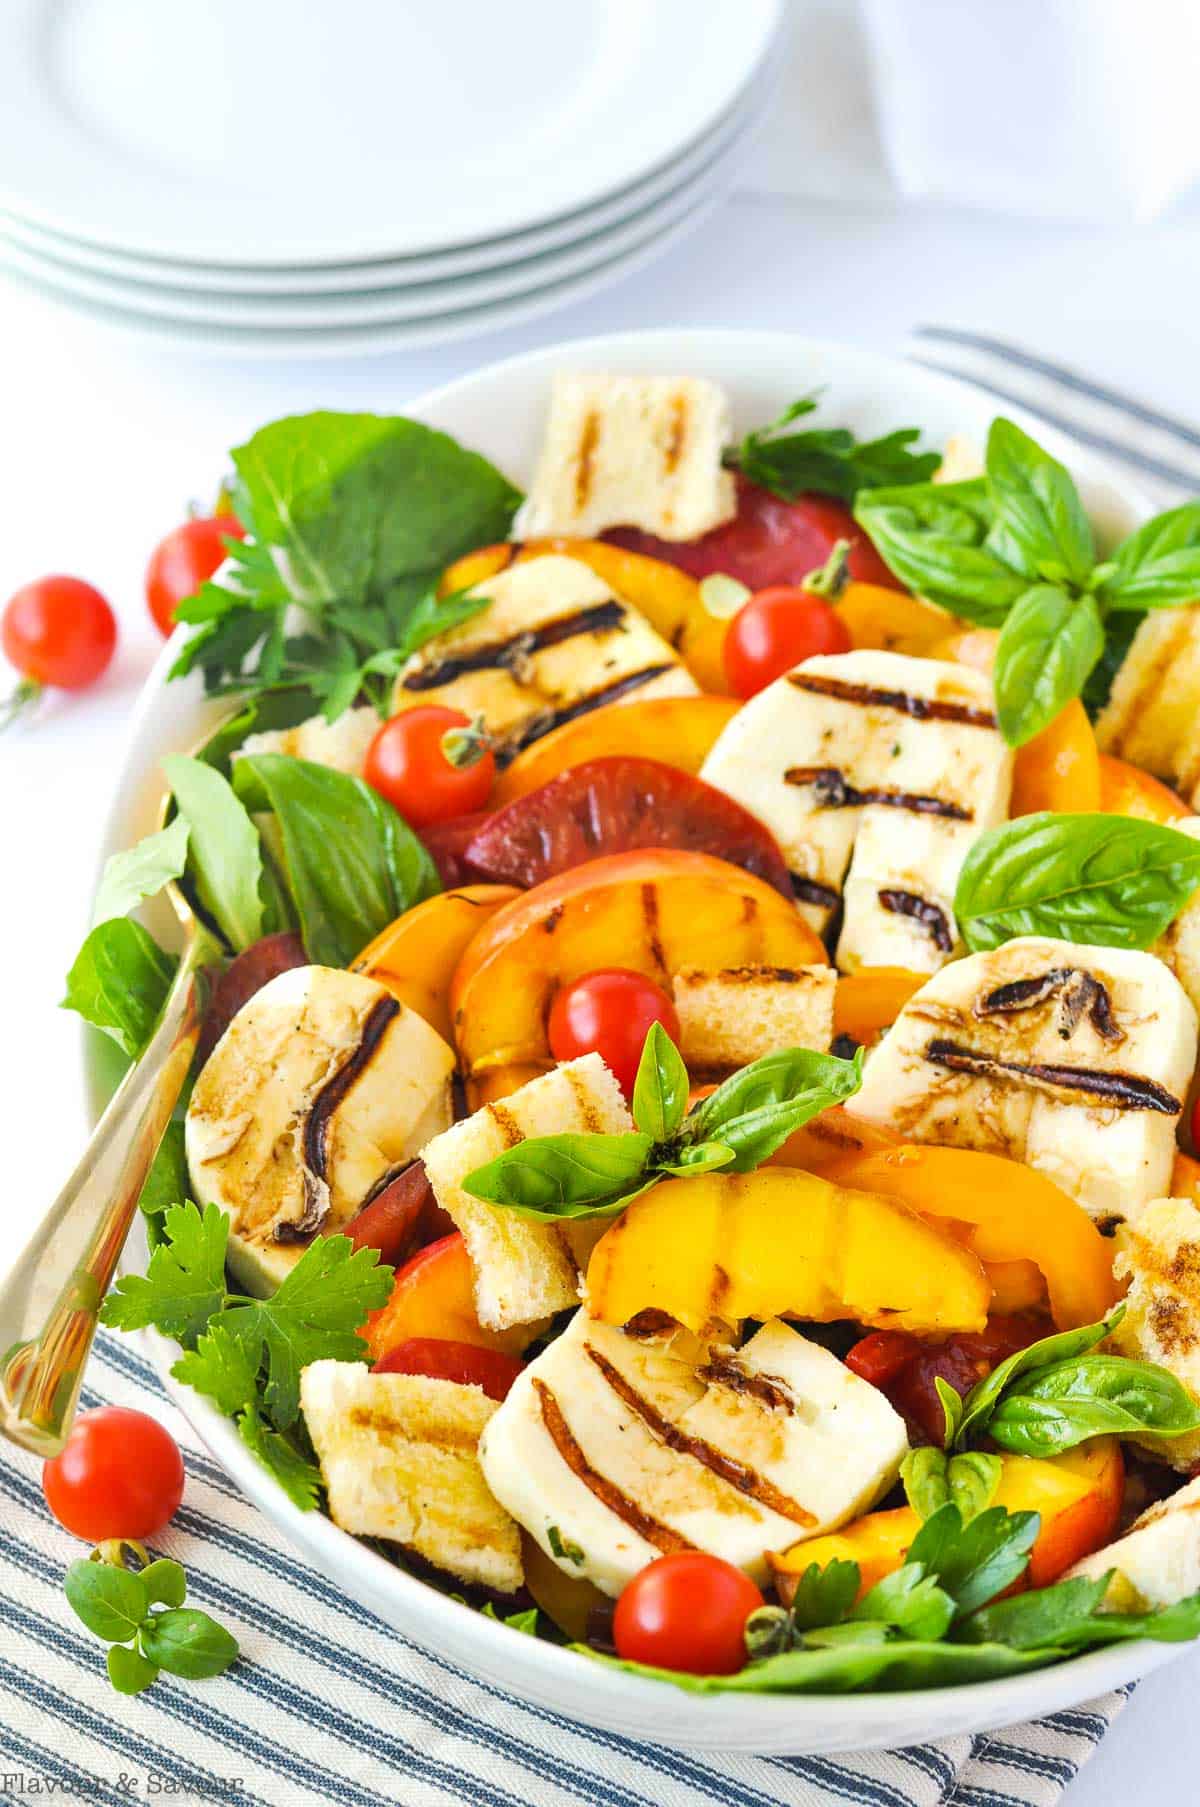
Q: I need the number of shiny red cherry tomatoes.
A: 7